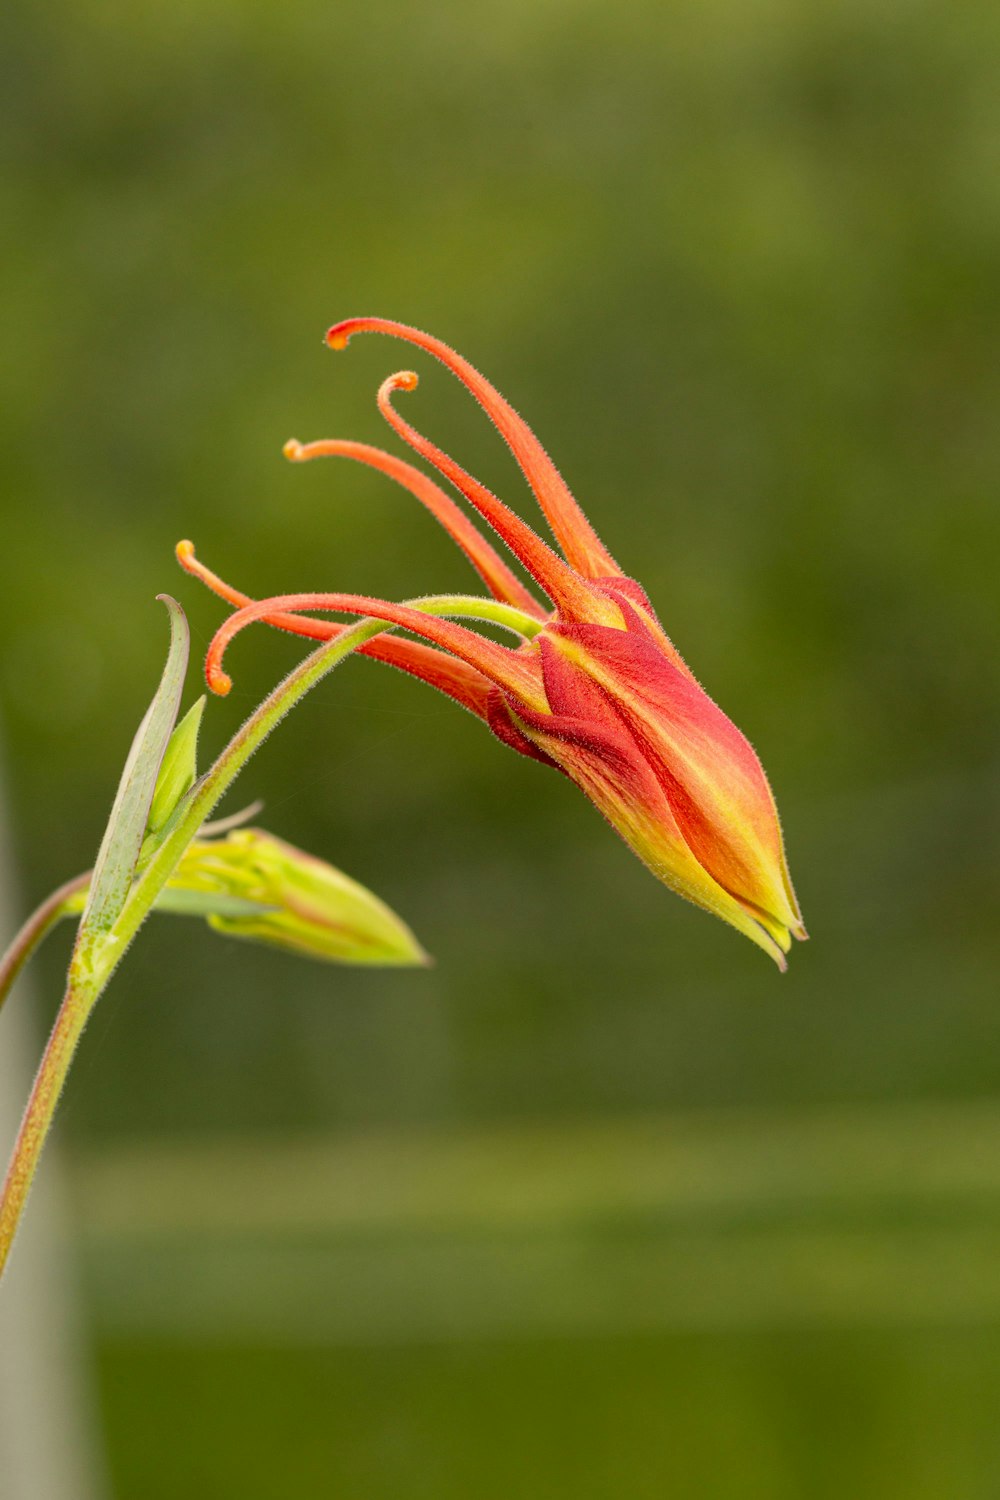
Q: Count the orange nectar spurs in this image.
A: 5